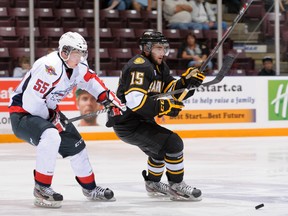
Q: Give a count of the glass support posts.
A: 5